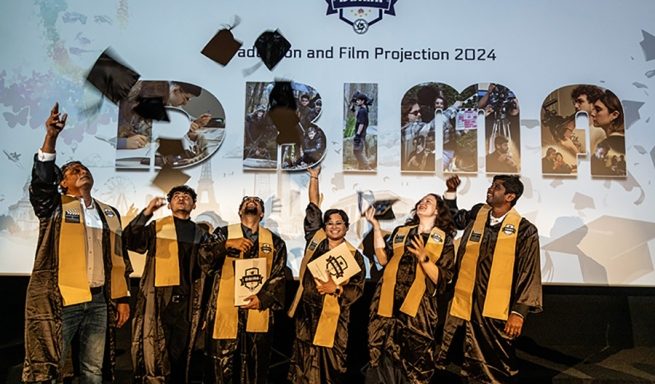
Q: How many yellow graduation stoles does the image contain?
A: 6